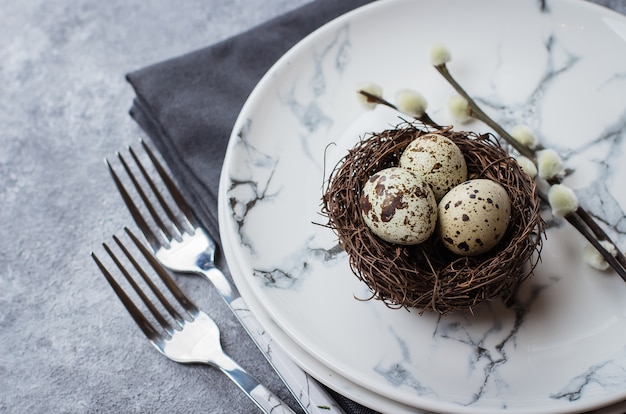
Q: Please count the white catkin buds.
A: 9